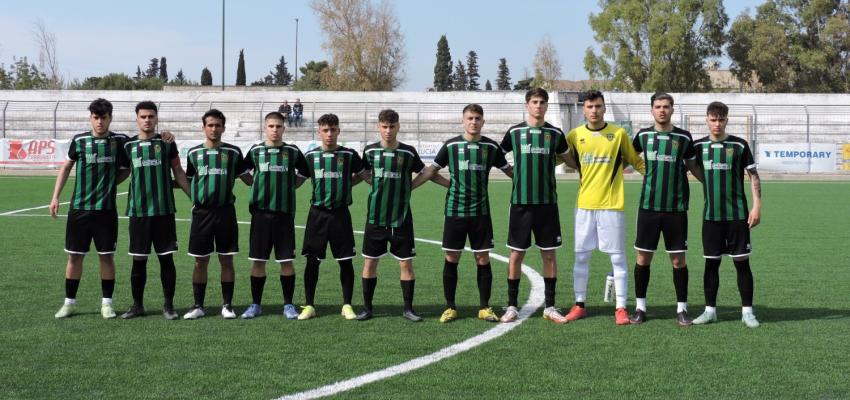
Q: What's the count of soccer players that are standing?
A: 11